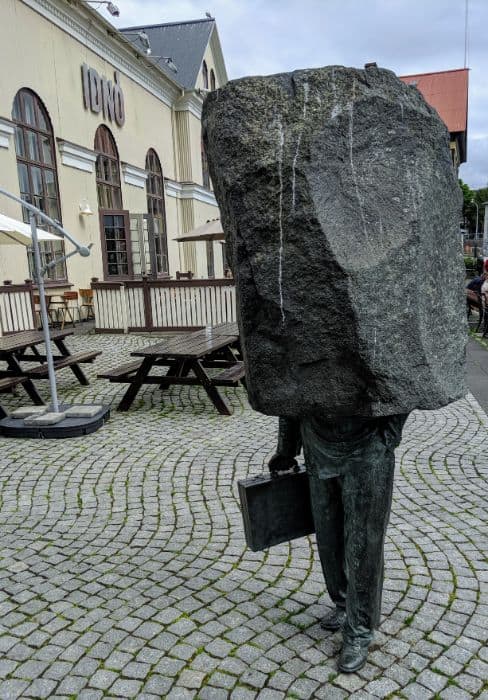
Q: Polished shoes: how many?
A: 2